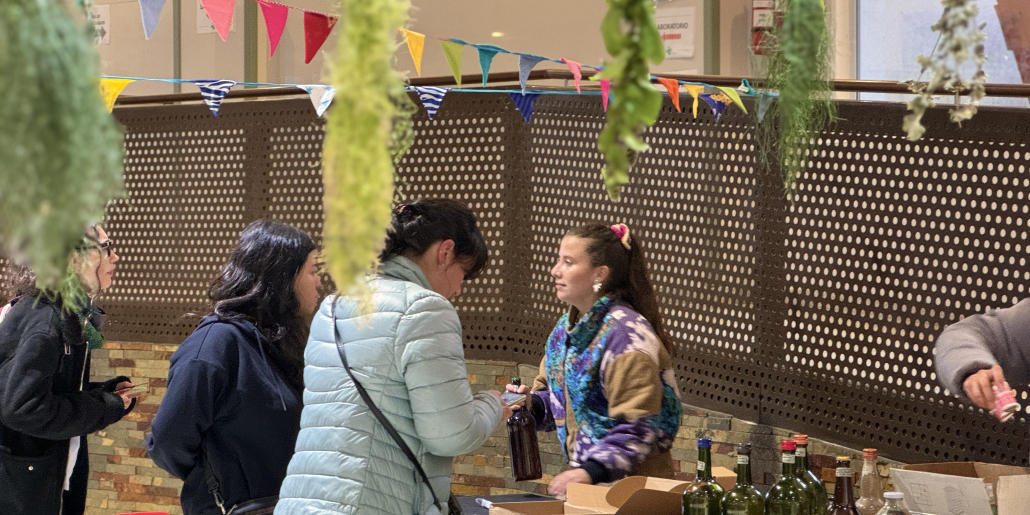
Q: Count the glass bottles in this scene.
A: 8